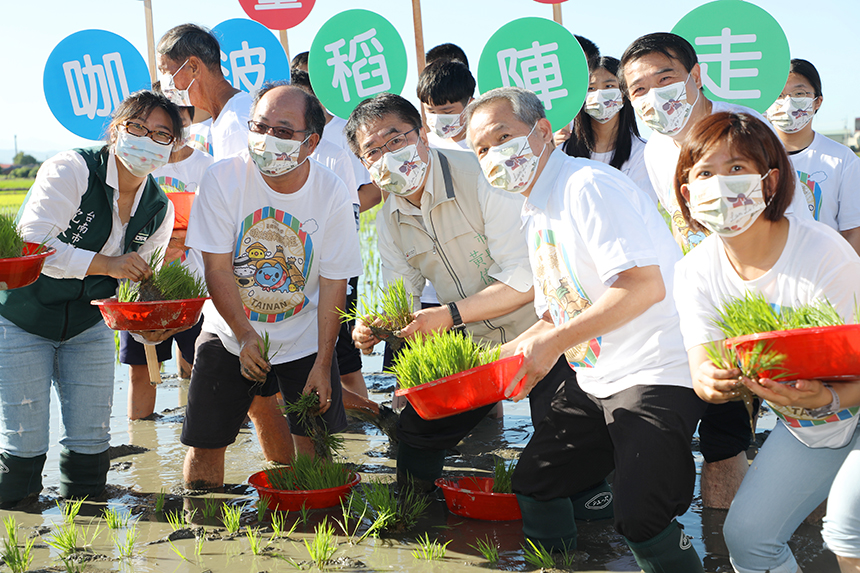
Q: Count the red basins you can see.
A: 7